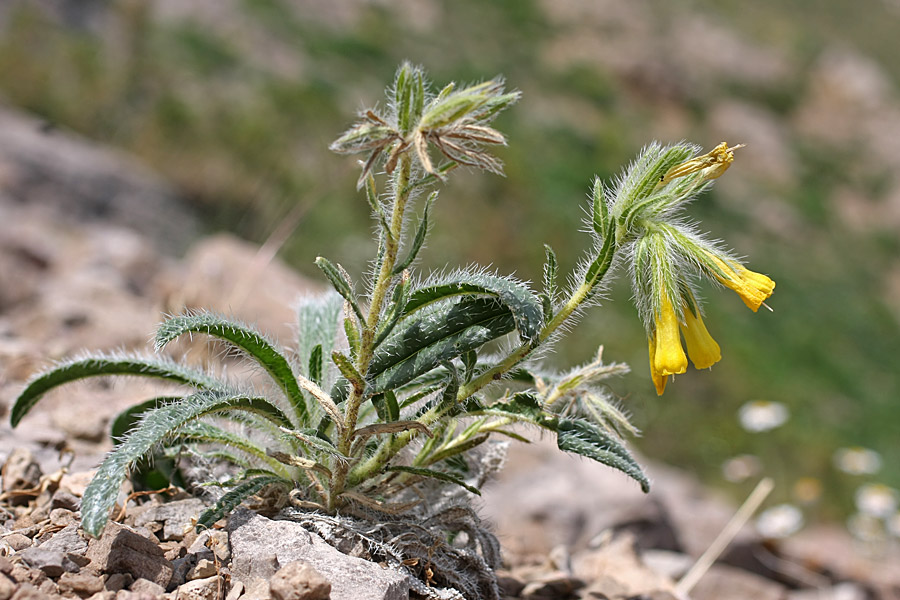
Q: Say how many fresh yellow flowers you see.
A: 4